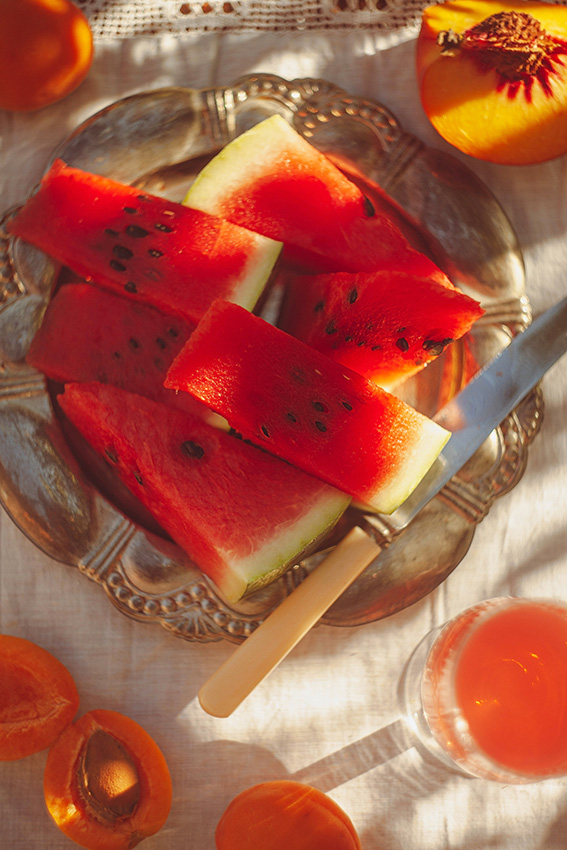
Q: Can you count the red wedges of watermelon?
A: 6